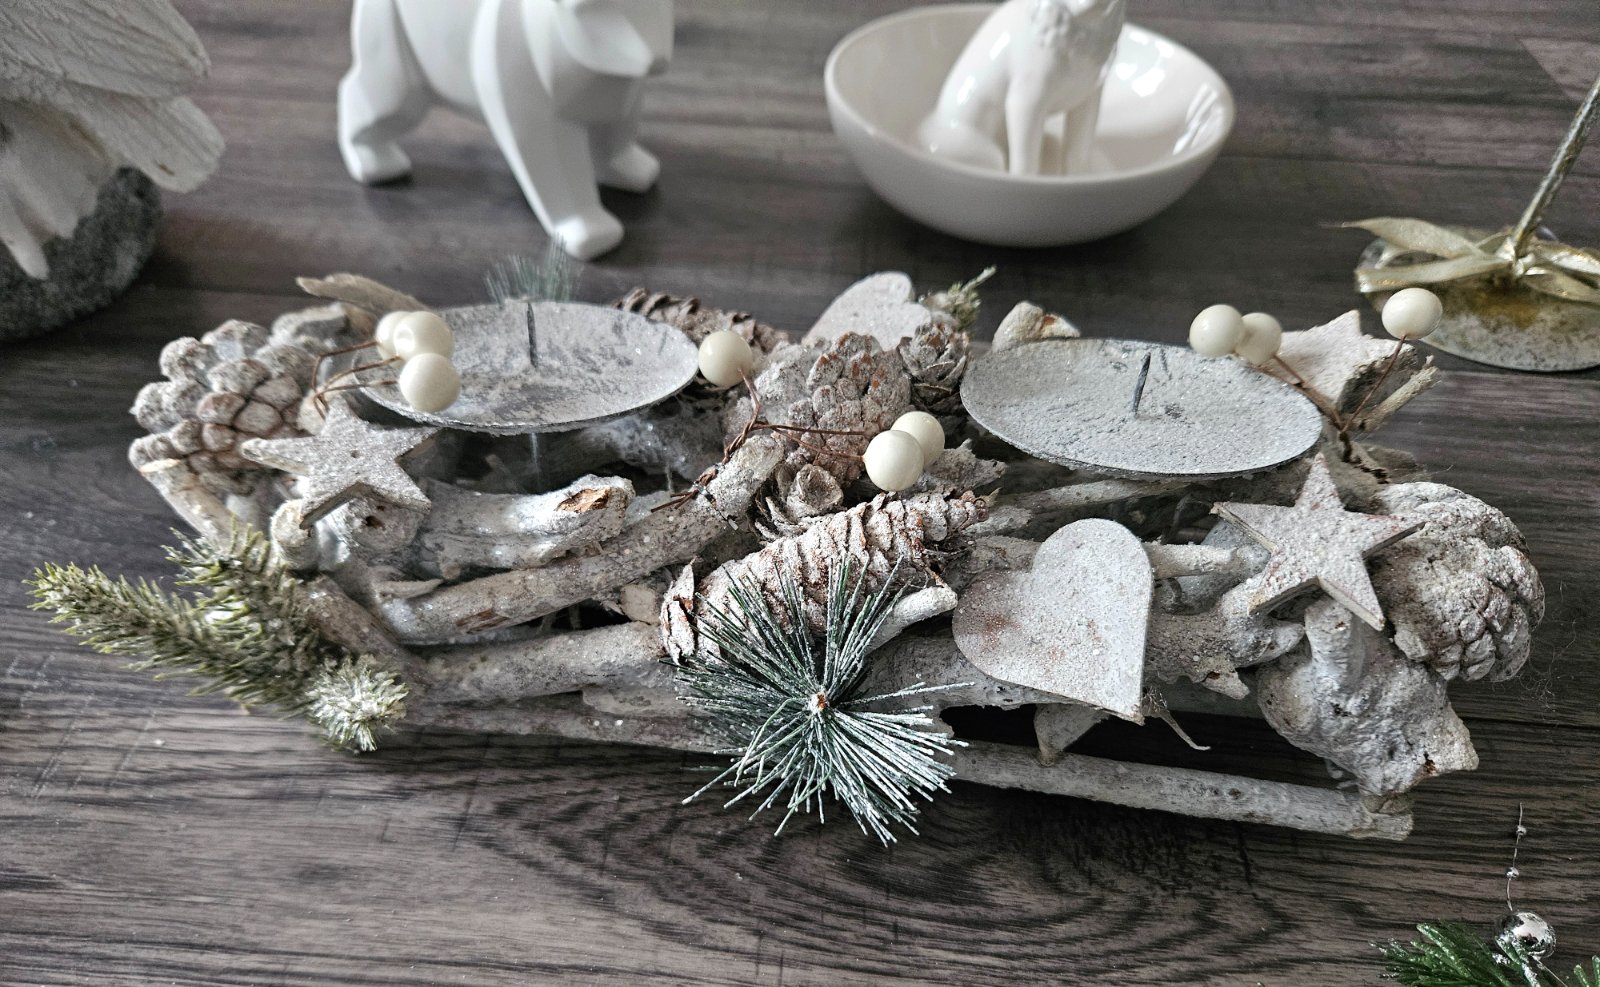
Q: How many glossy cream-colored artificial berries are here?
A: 9